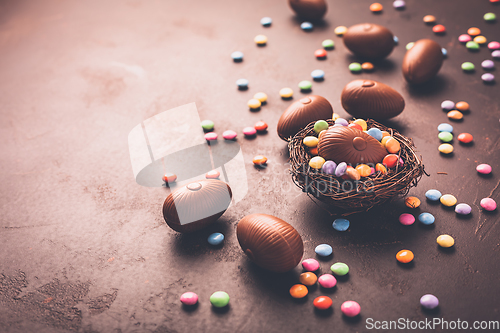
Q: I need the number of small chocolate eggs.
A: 8